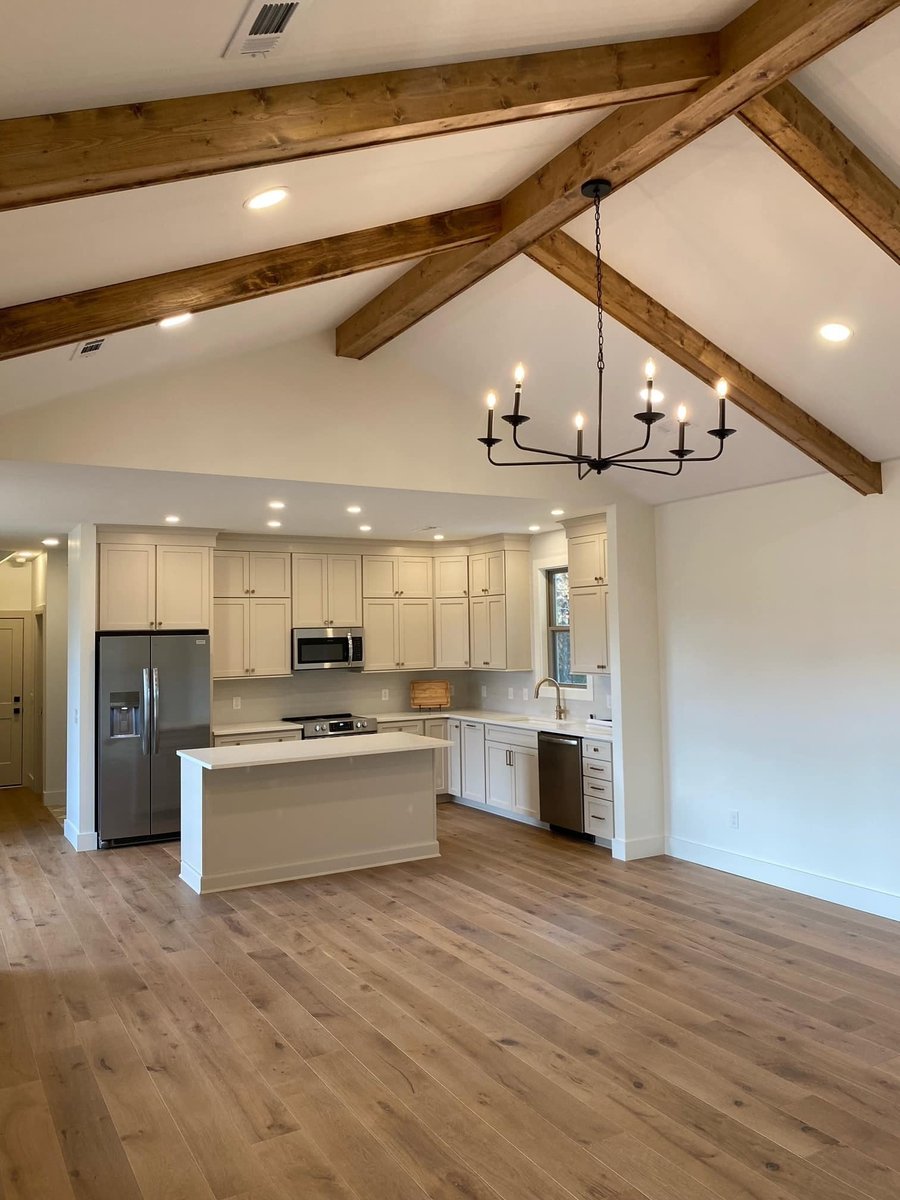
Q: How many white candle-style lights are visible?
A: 6